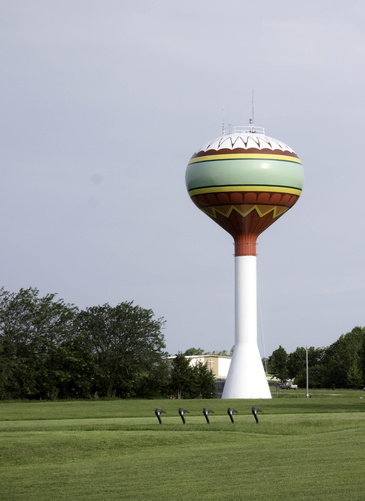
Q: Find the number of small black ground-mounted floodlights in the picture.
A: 5